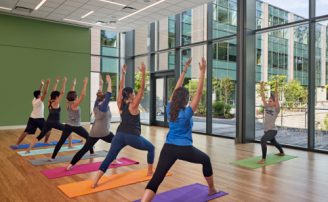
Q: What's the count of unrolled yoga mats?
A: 7